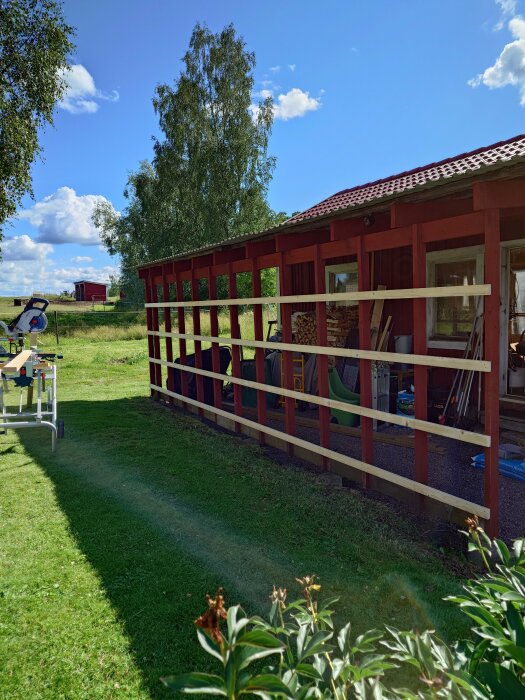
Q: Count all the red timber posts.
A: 13